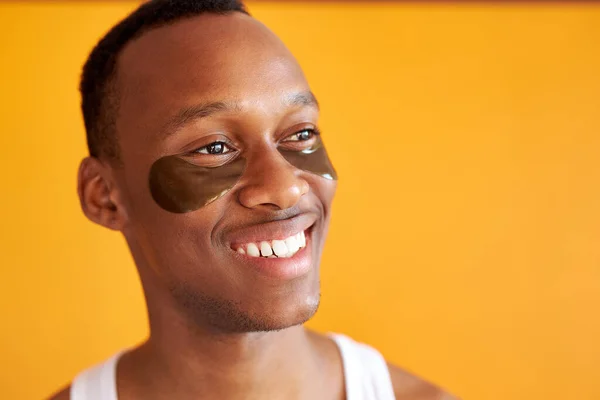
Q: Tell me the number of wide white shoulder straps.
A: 2